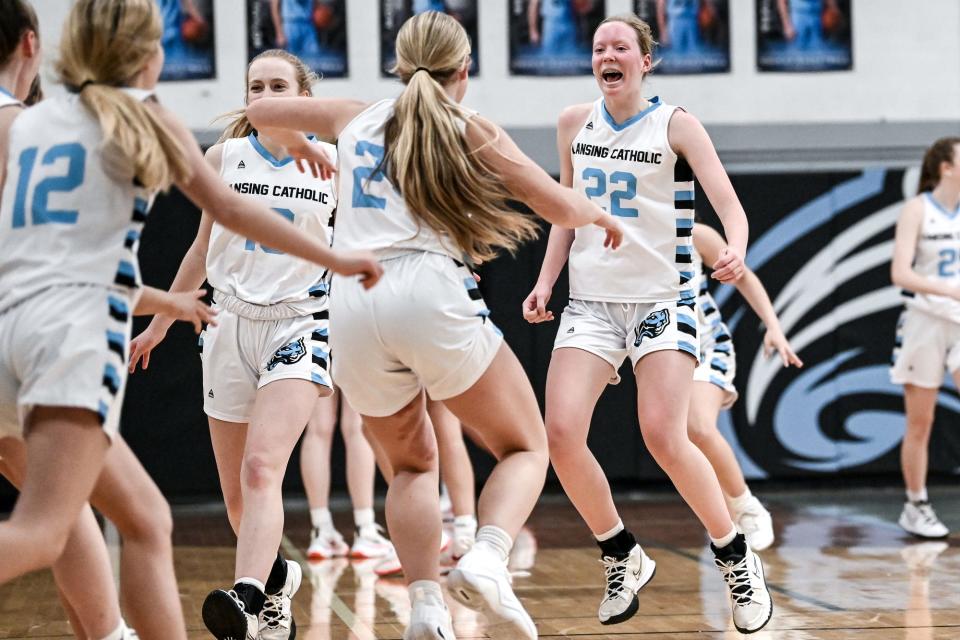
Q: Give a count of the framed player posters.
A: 6